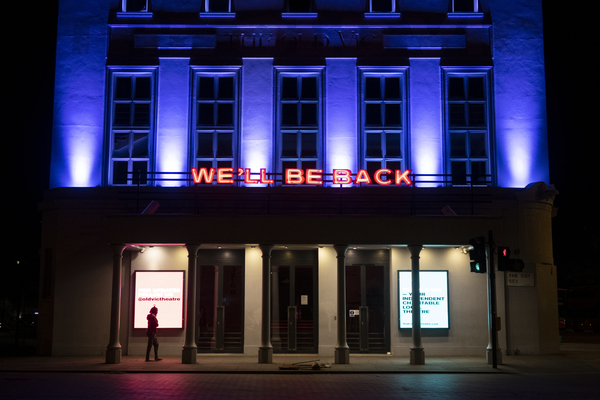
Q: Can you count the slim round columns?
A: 6